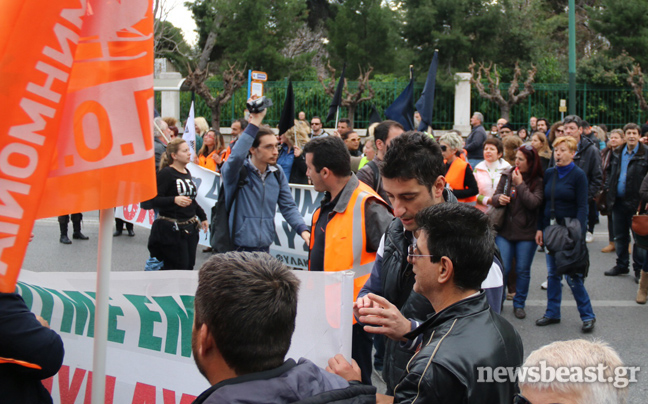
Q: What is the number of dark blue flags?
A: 2